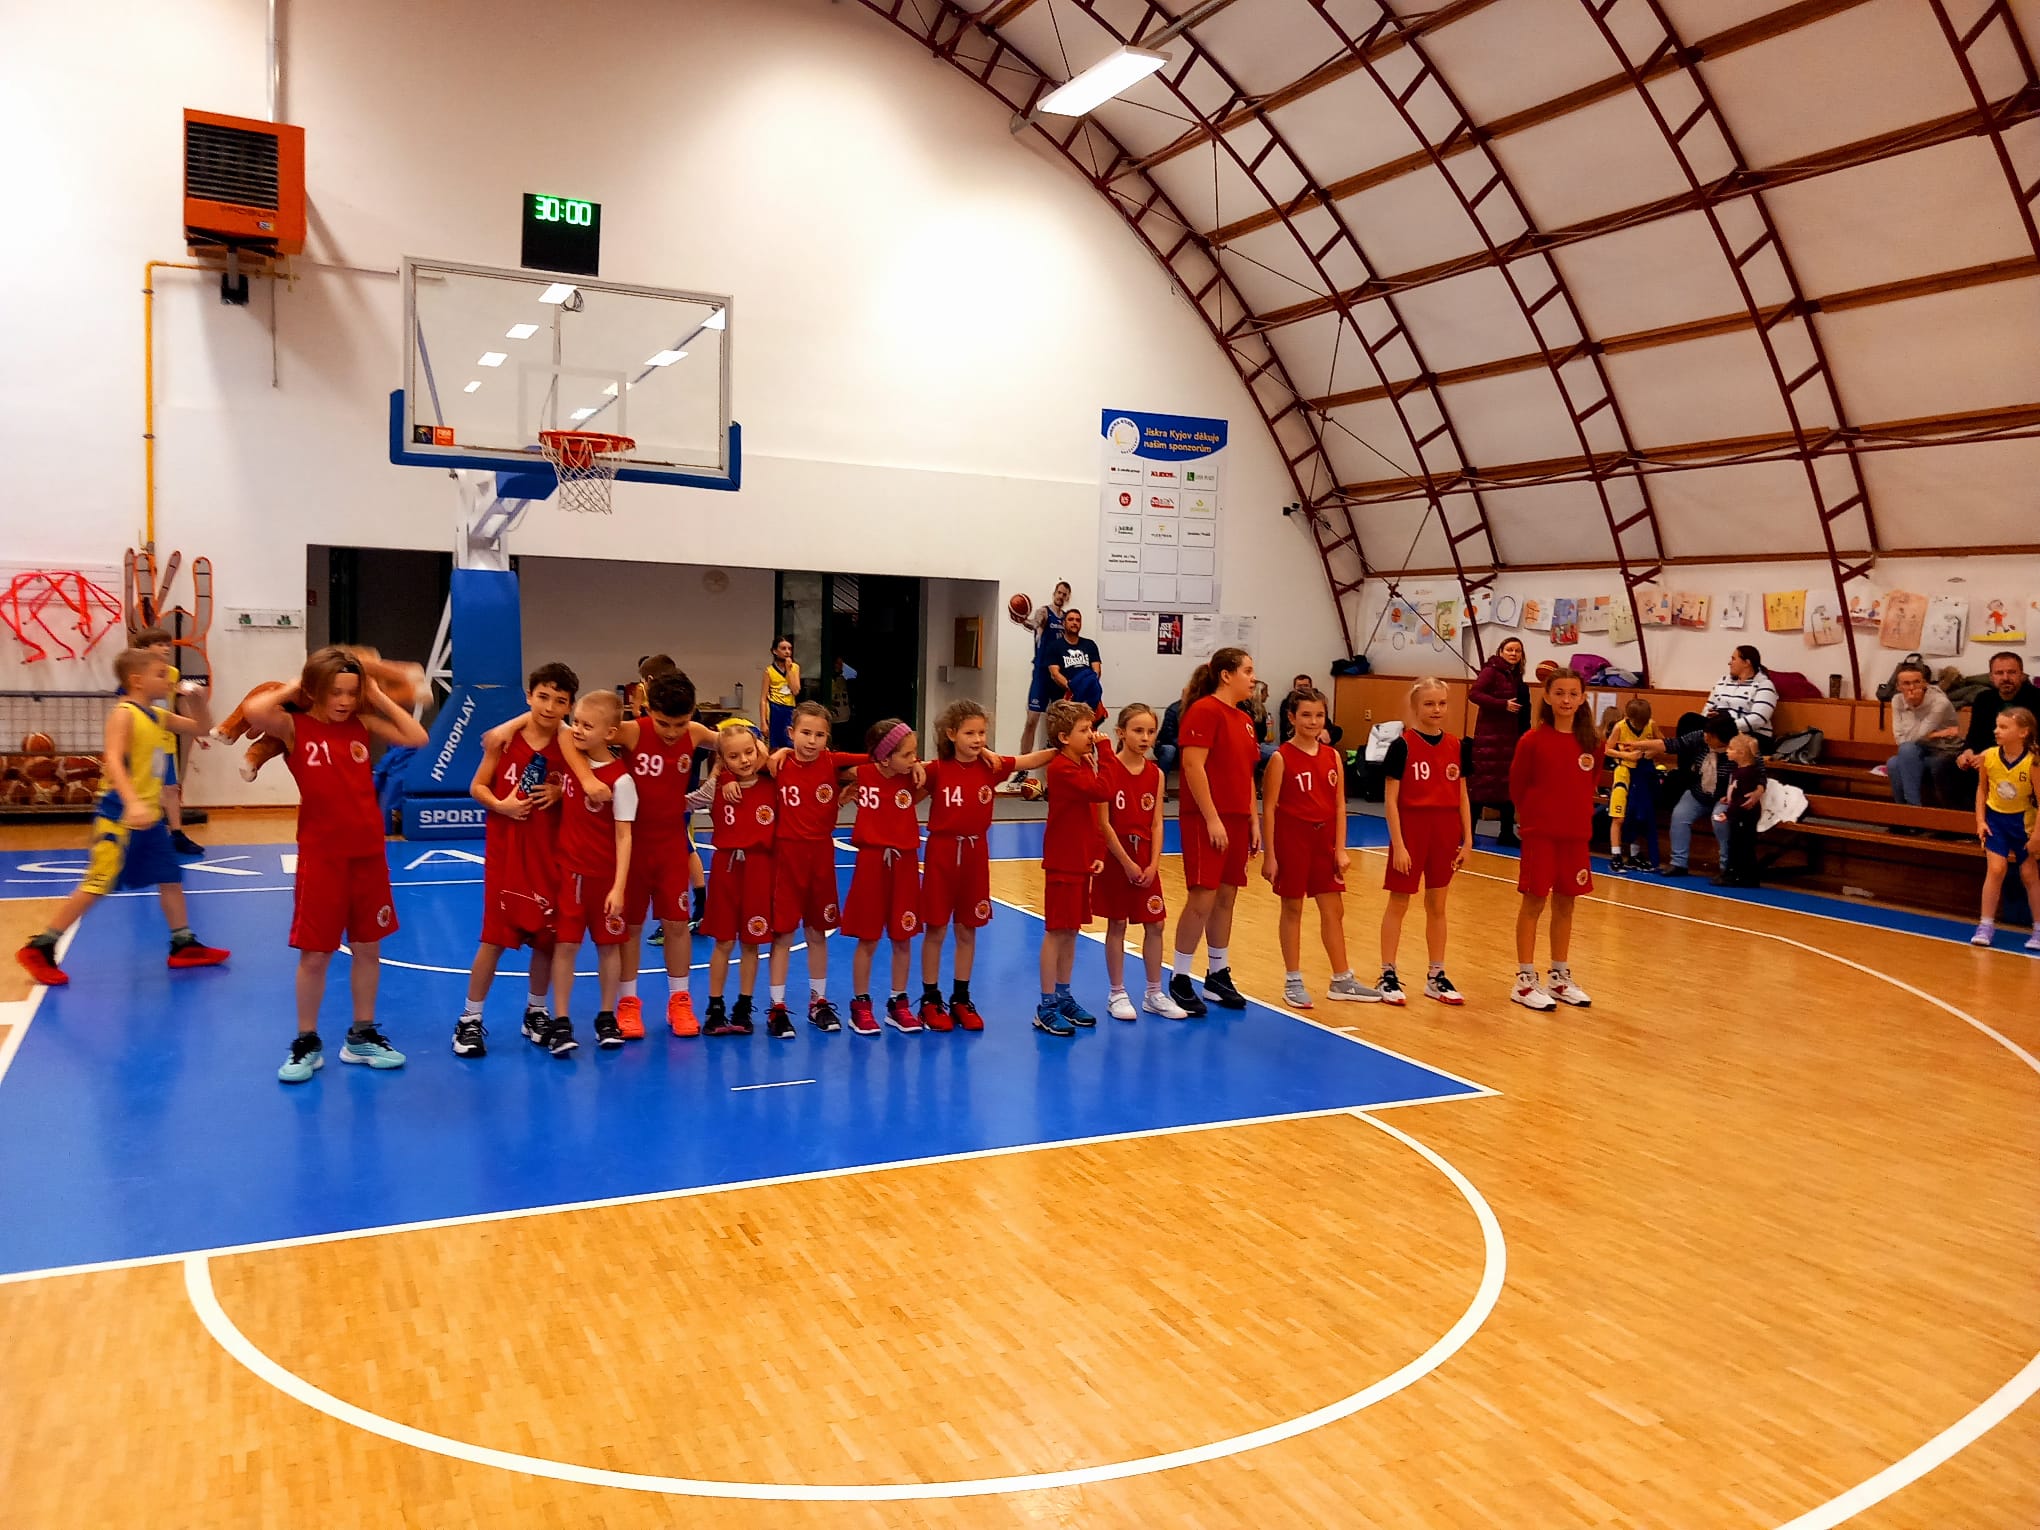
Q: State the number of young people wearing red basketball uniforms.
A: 14